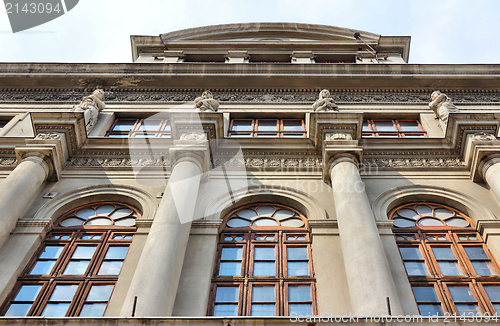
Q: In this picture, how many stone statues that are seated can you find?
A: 4